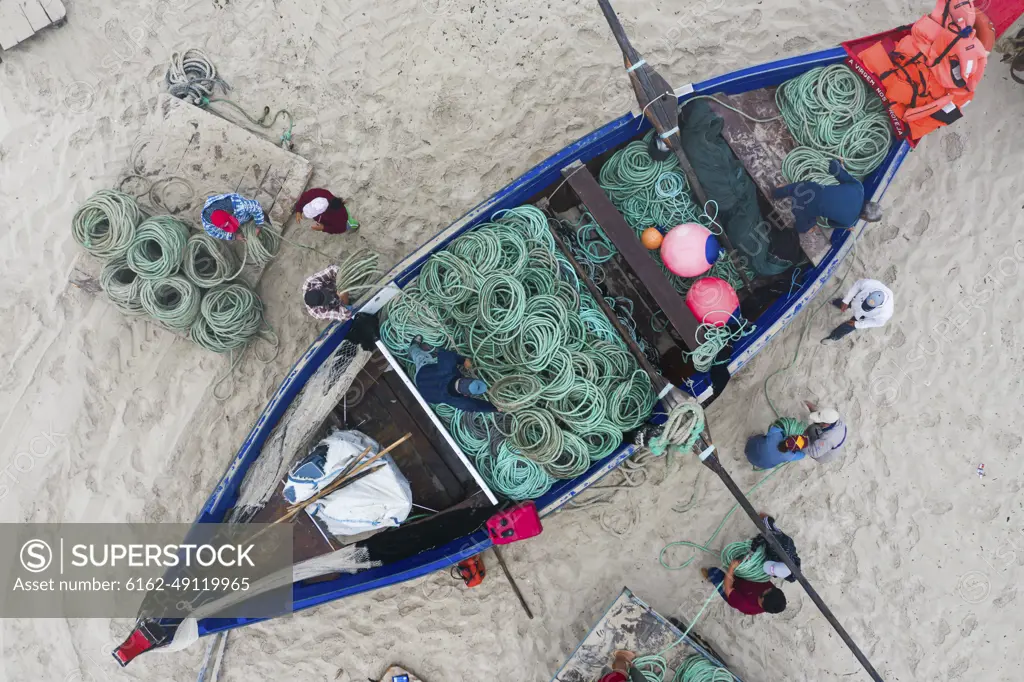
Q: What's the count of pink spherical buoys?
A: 2